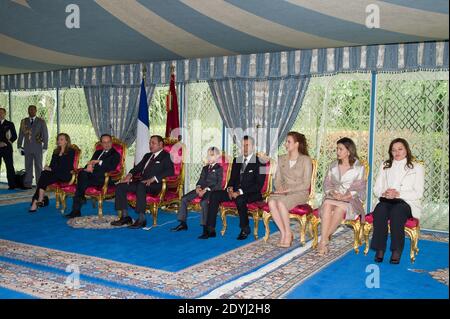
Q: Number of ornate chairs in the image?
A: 8